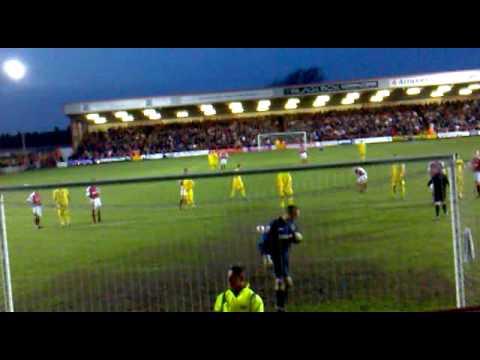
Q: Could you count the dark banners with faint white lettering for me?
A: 1